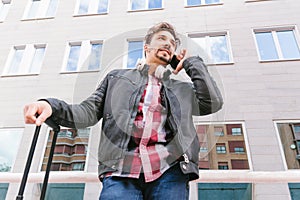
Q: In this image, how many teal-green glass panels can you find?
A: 4